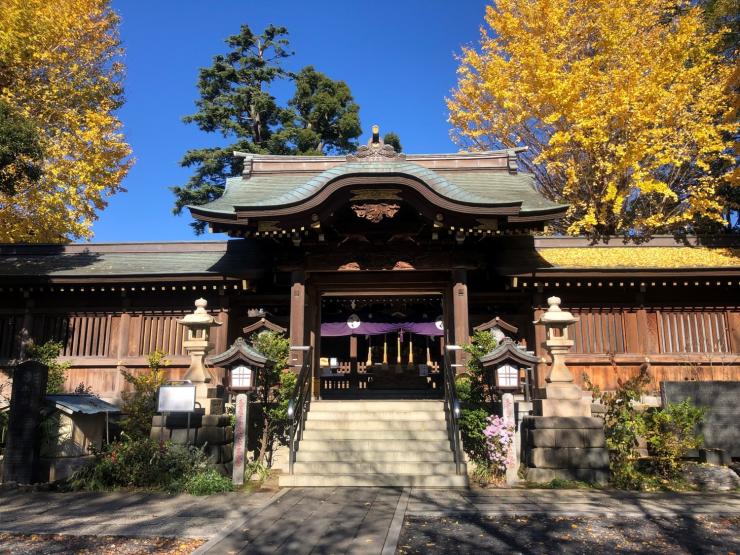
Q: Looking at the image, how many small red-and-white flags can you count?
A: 0